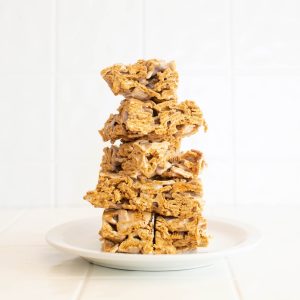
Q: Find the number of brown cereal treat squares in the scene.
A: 6